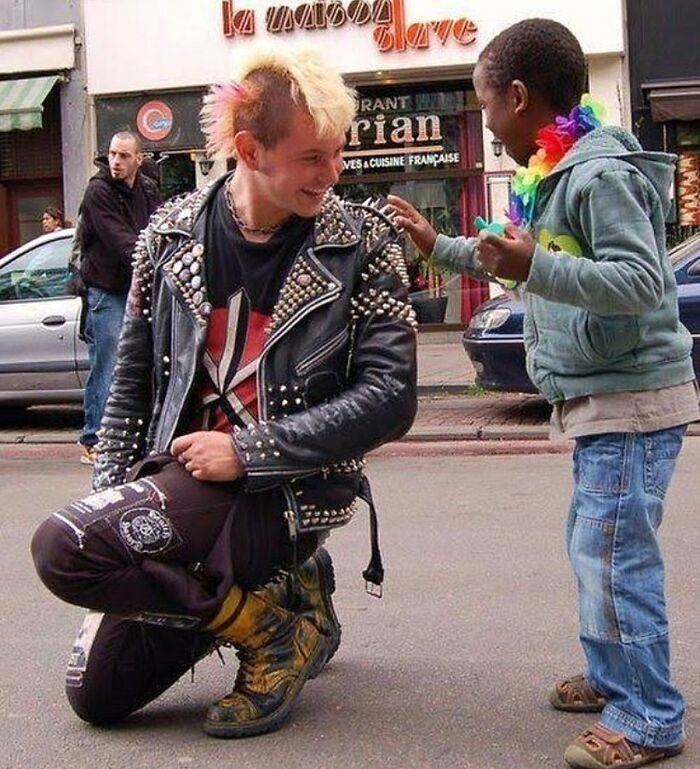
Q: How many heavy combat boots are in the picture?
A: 2